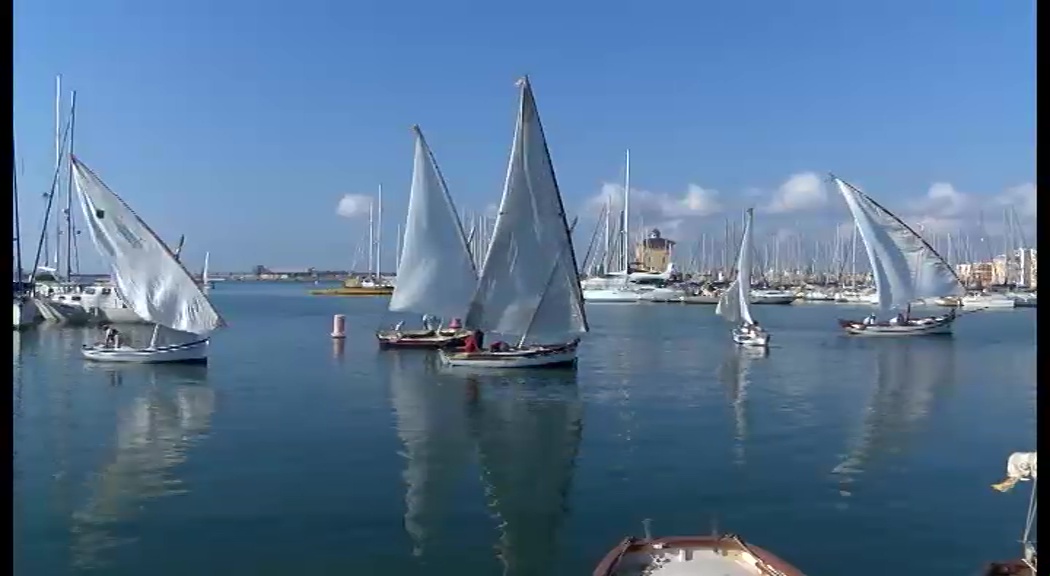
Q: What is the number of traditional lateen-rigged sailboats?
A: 5